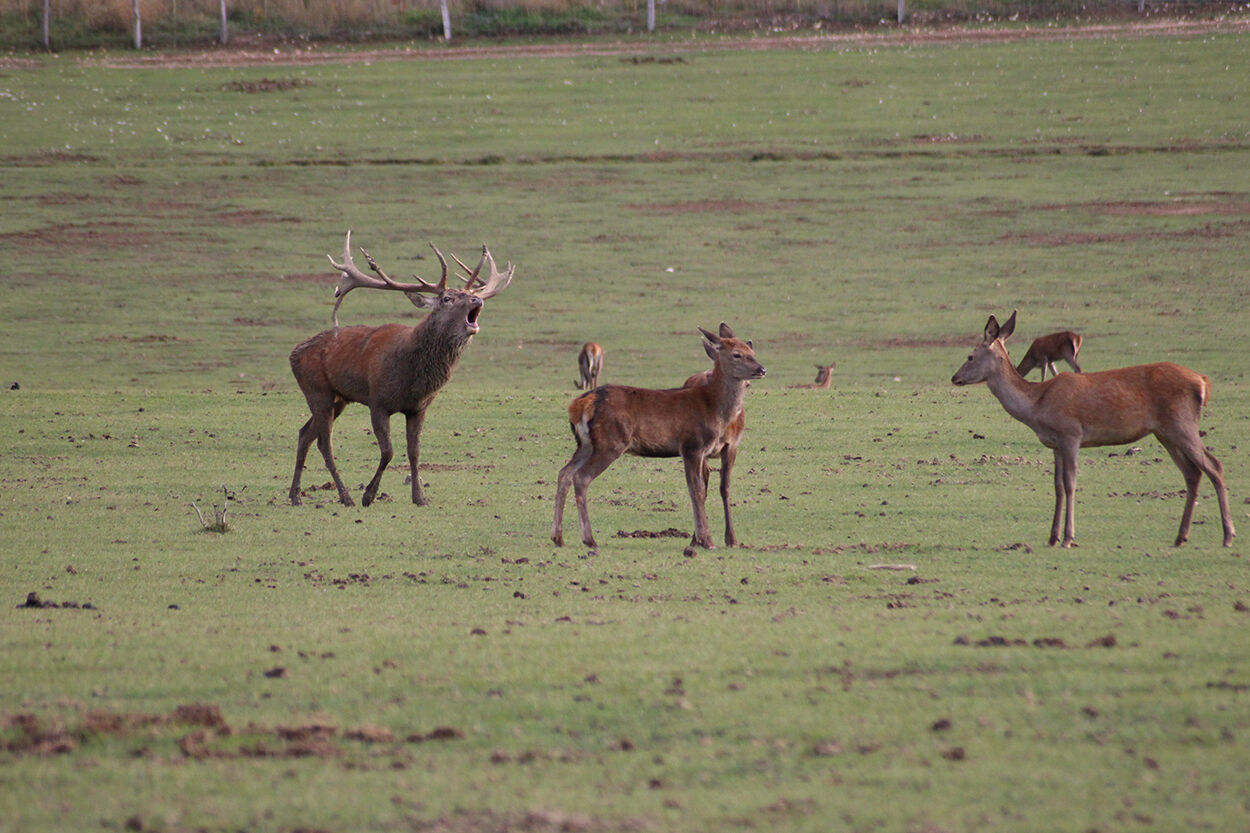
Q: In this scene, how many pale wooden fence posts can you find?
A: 7